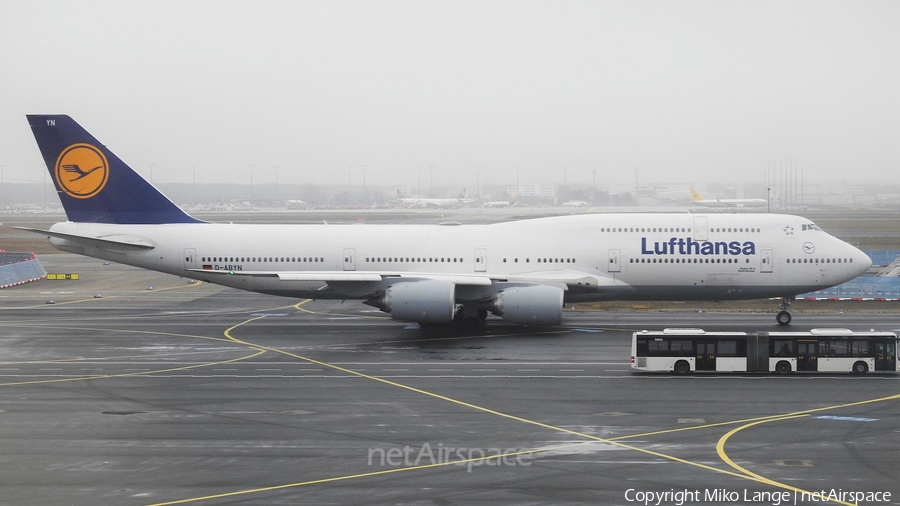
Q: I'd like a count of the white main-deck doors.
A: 5